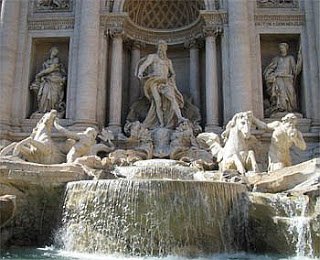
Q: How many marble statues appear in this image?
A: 7